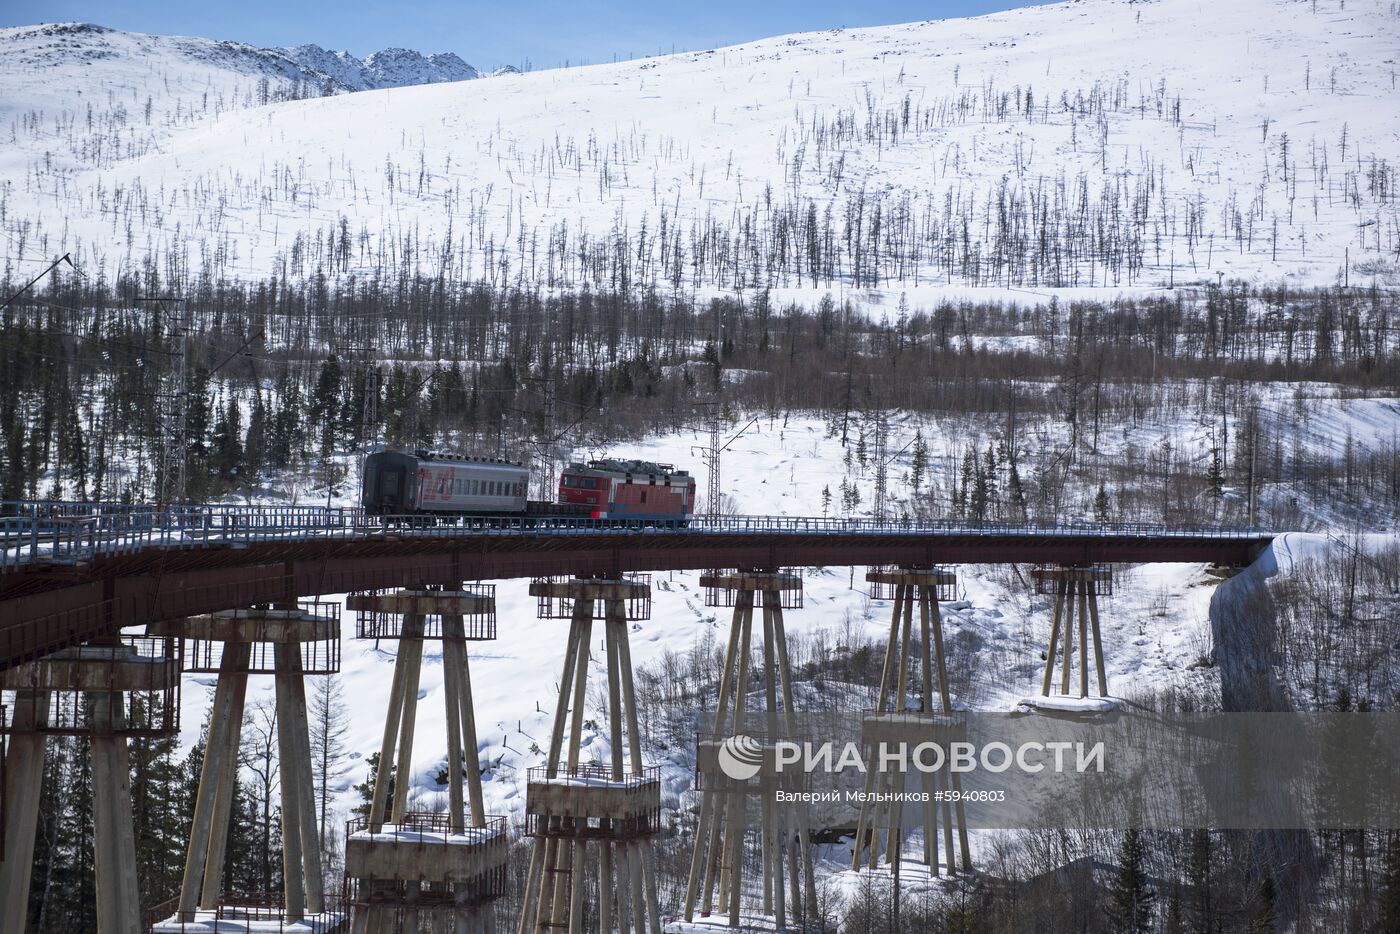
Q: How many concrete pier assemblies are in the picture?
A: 7